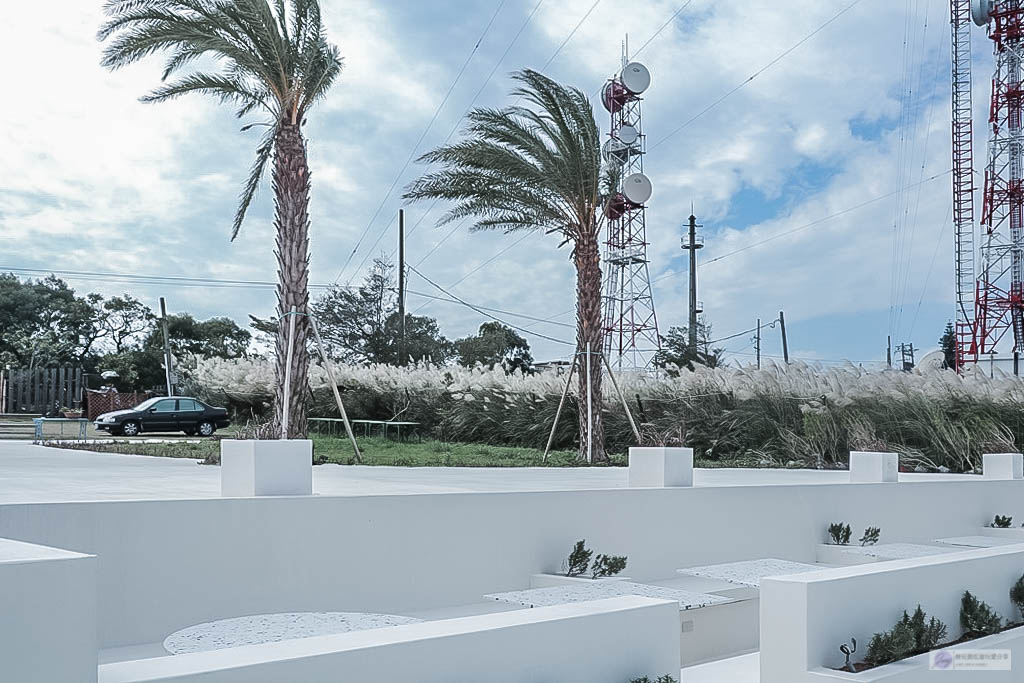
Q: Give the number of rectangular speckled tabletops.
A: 4